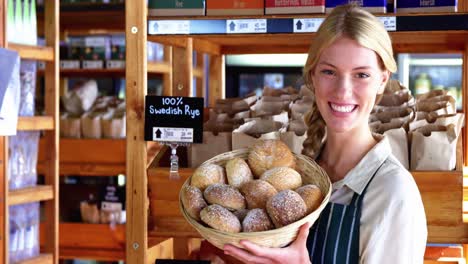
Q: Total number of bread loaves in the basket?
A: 11